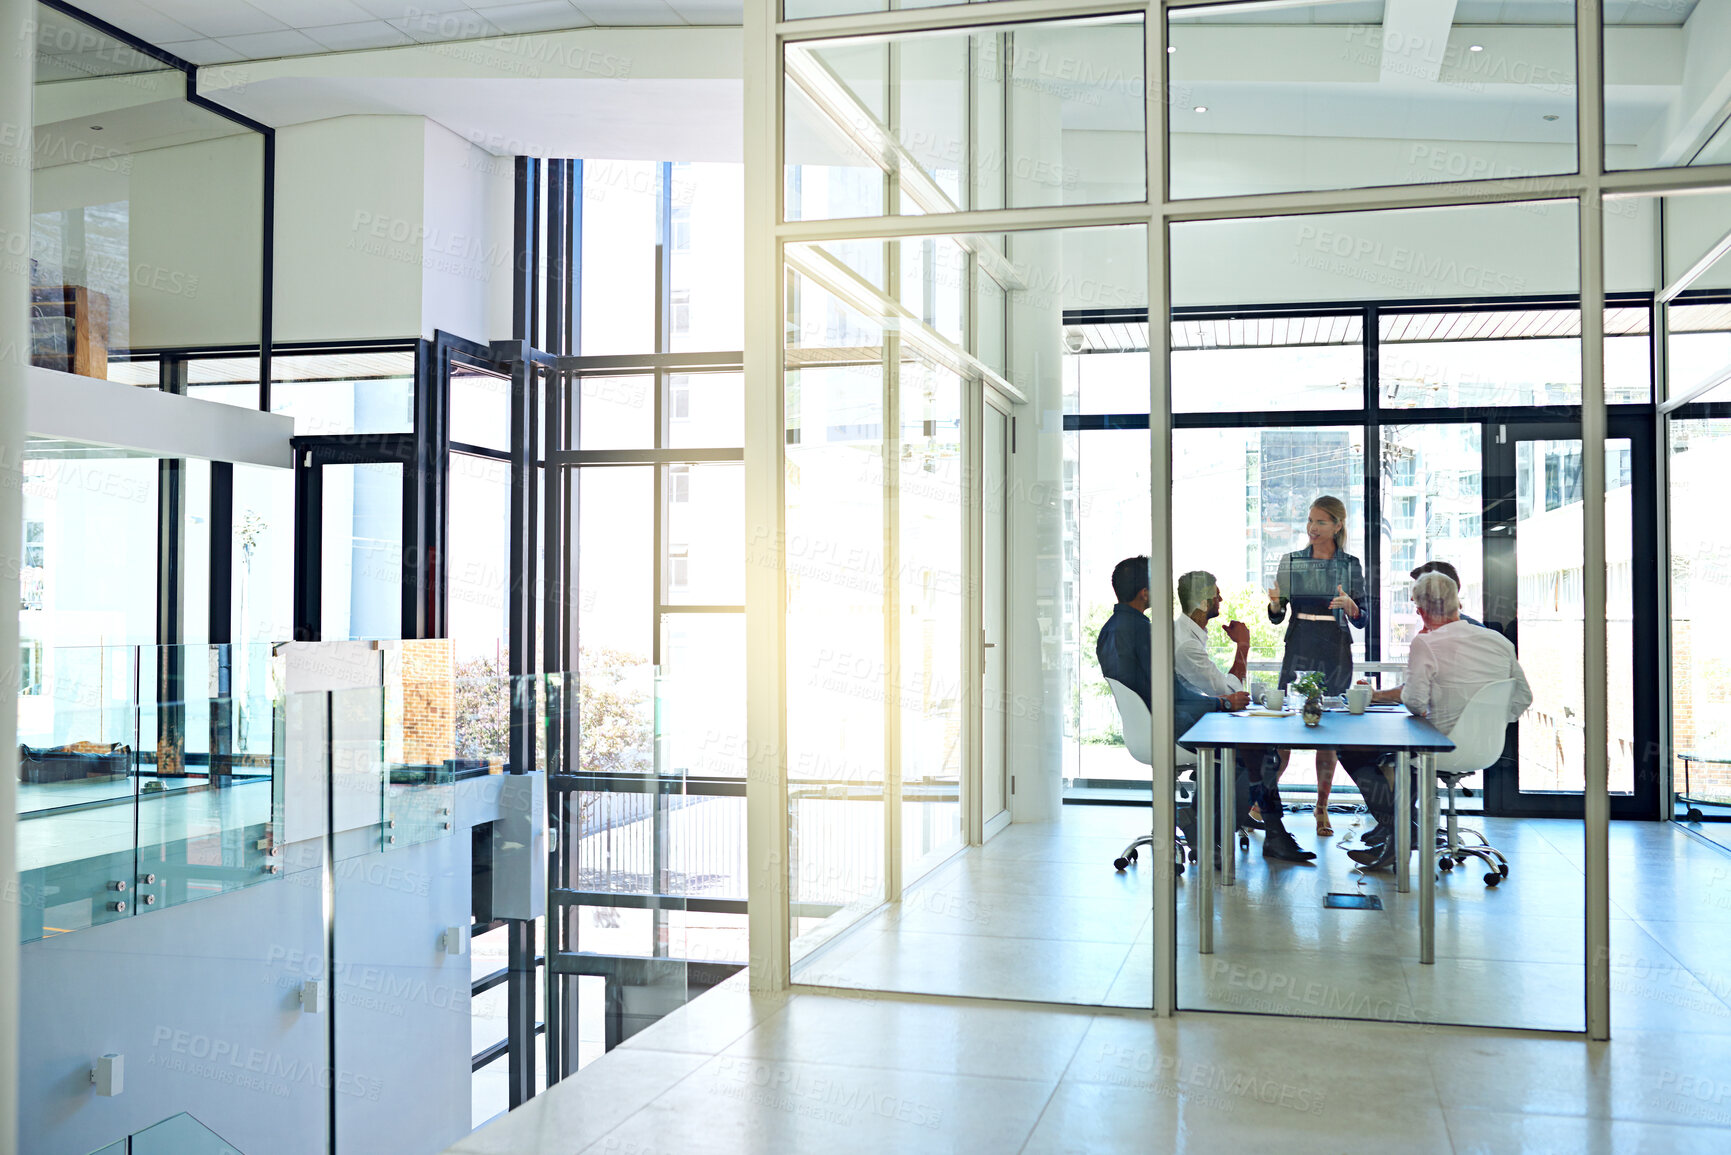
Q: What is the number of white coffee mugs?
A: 4